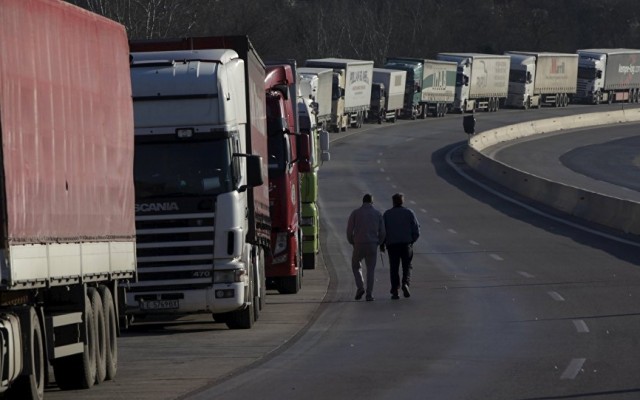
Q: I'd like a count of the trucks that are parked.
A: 11